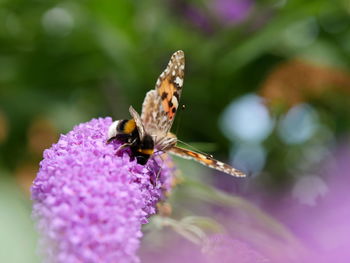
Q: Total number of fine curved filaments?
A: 2